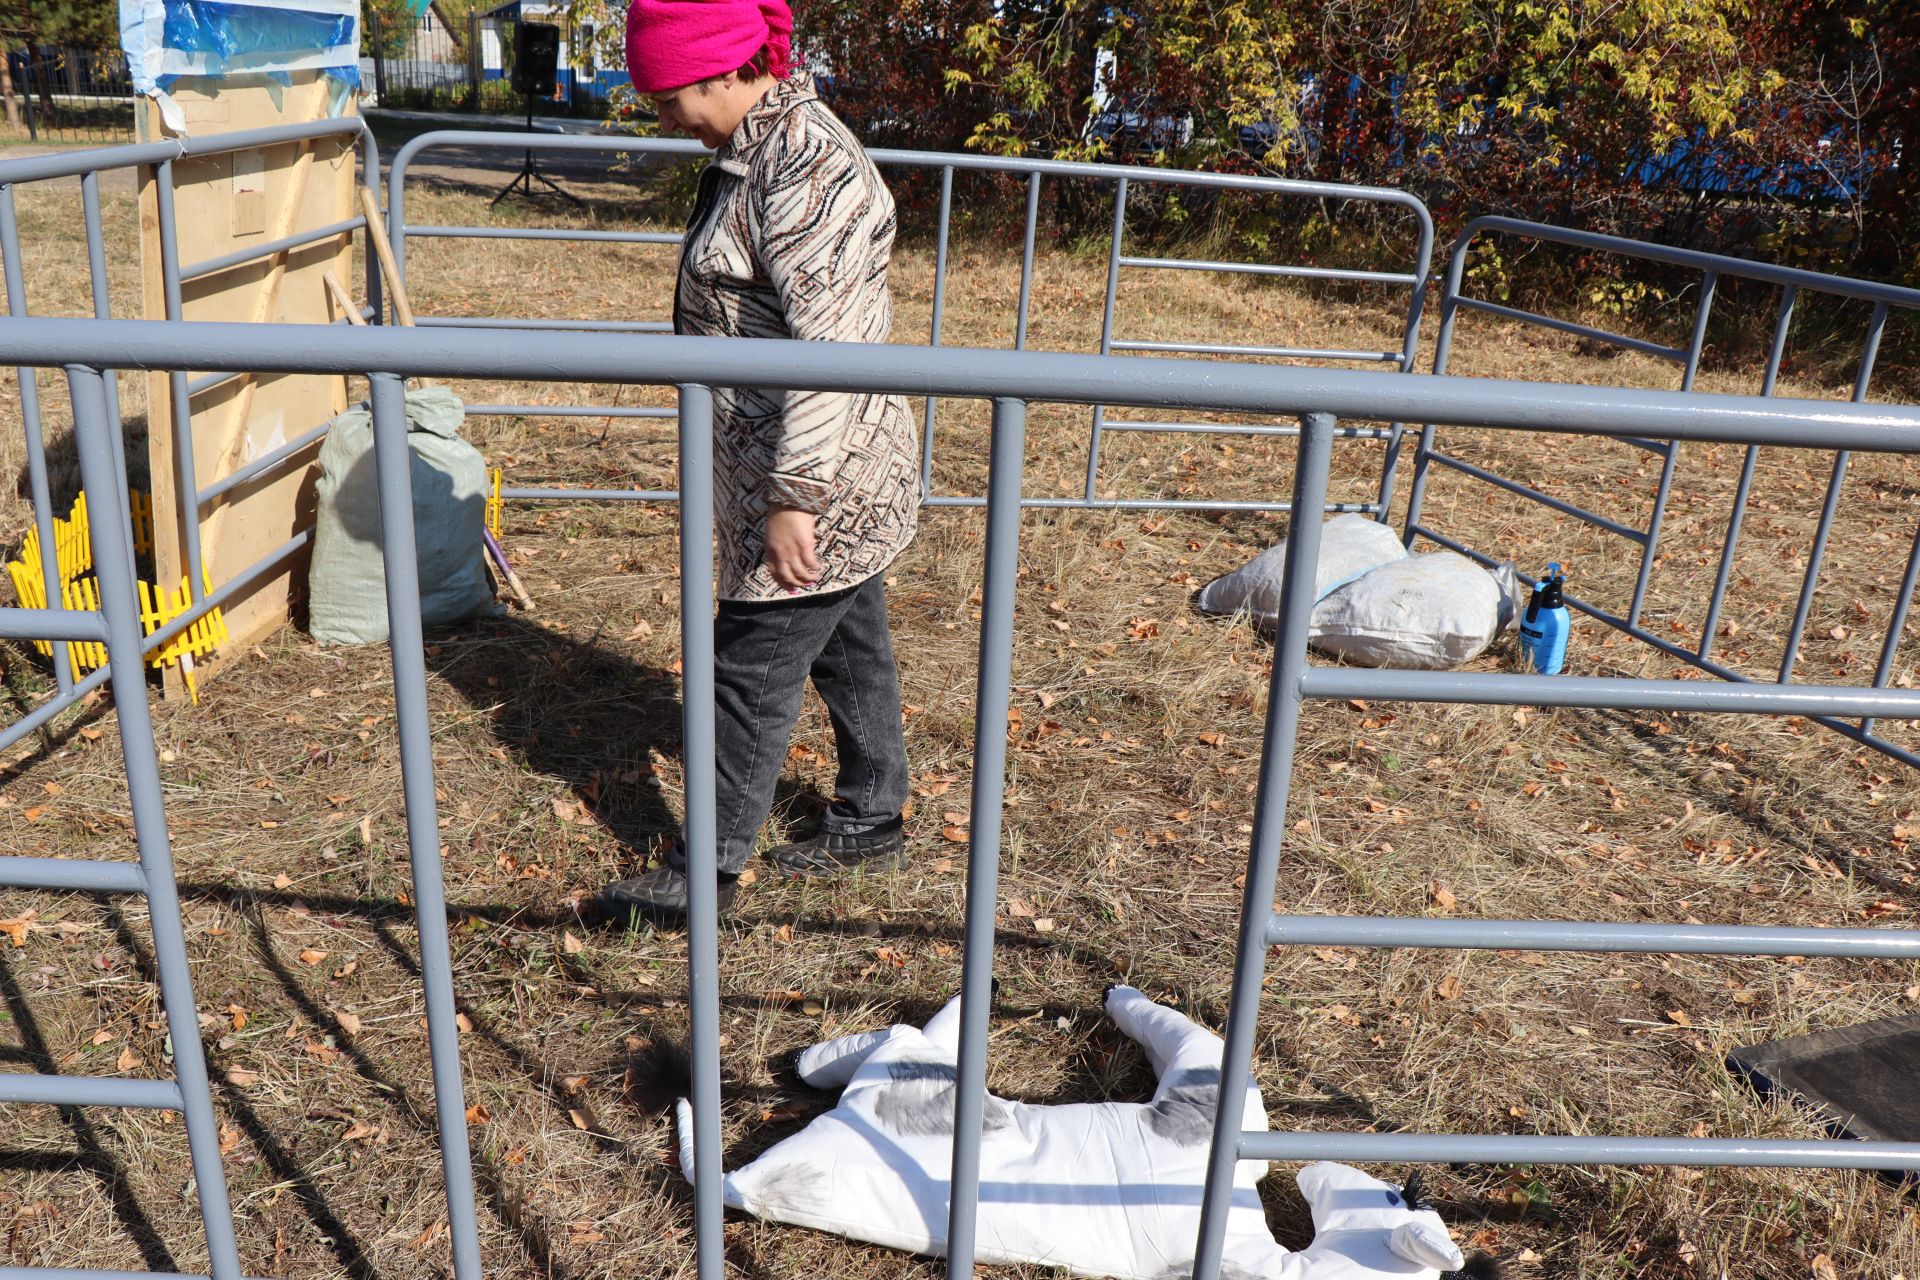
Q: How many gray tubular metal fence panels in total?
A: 4